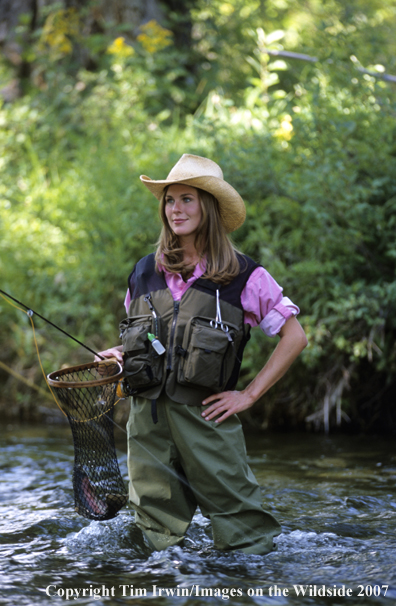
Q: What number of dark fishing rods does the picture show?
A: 1